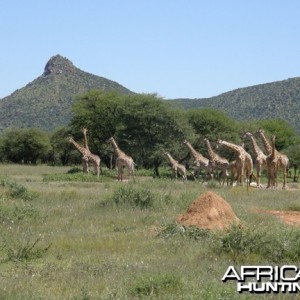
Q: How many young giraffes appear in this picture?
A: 1